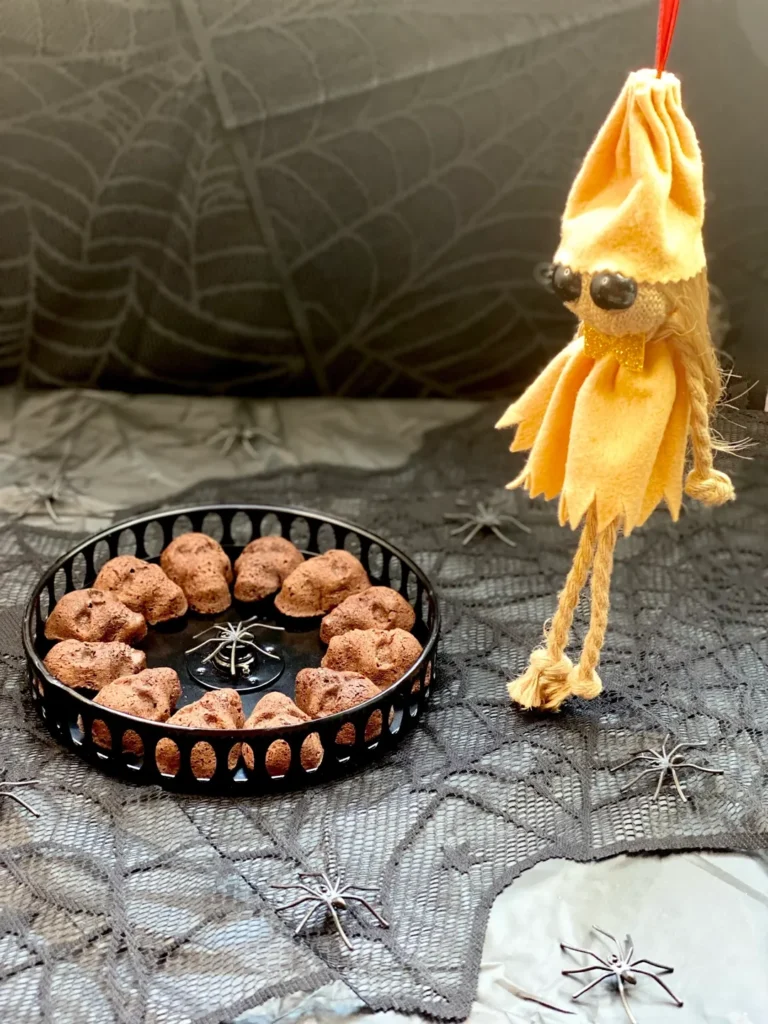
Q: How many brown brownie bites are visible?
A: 12